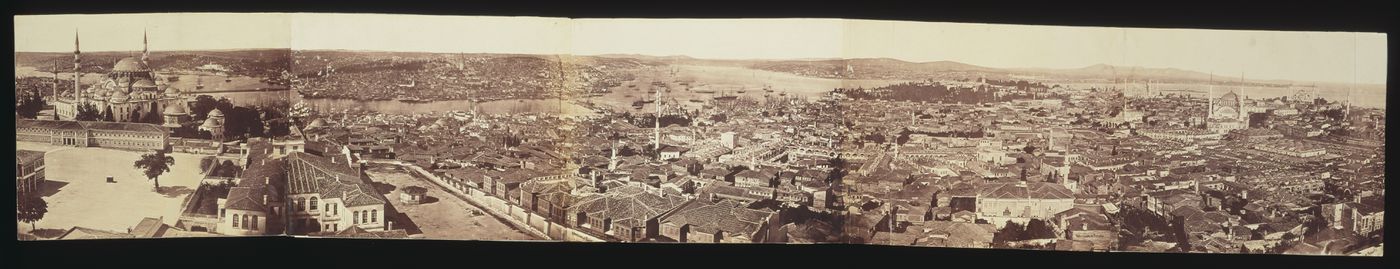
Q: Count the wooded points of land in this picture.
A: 1